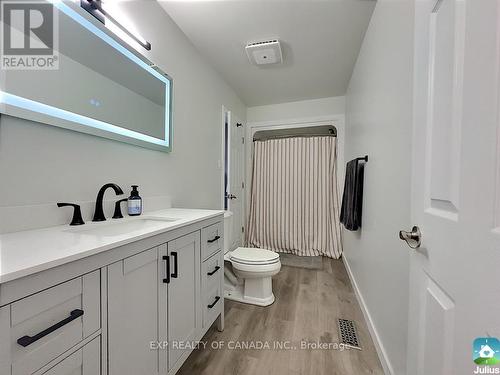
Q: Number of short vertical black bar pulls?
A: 2